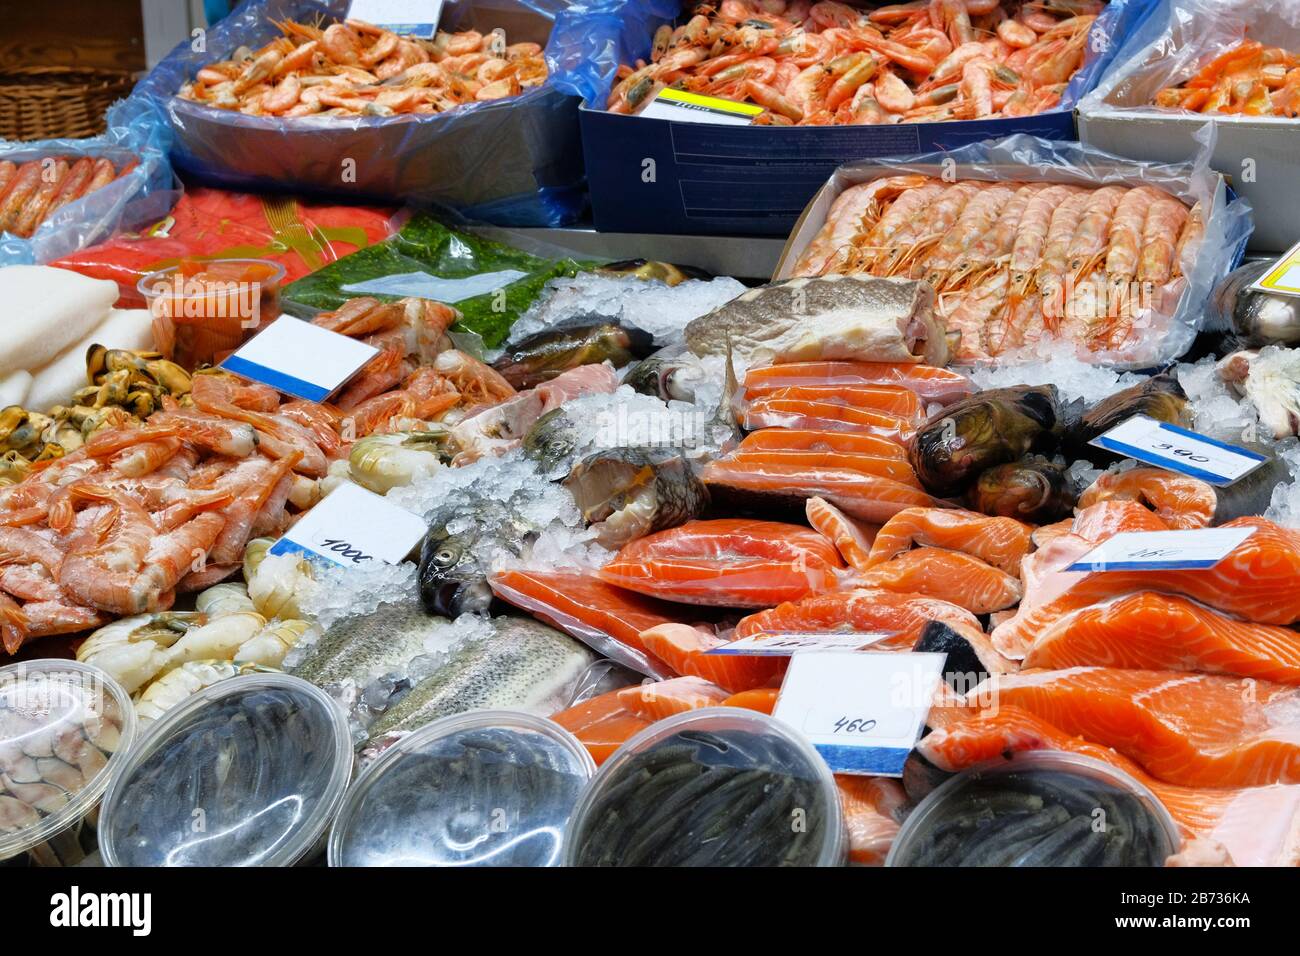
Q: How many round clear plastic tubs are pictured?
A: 6